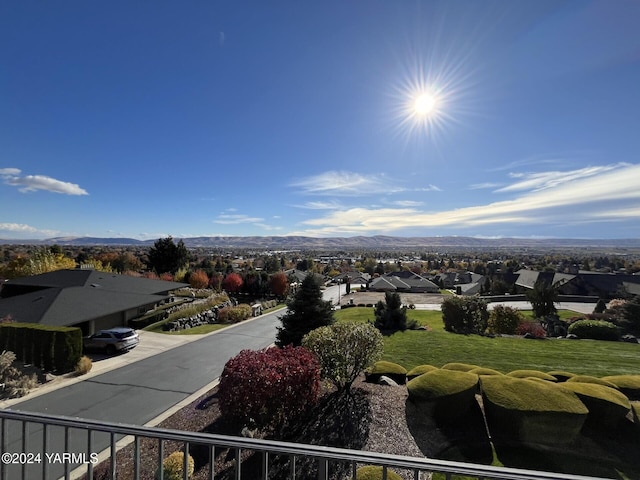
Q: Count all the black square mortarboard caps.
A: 0